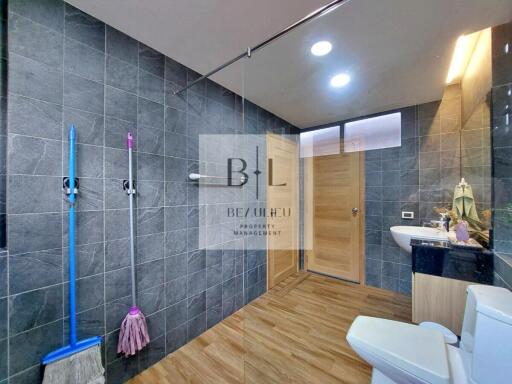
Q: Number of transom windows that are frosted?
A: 2